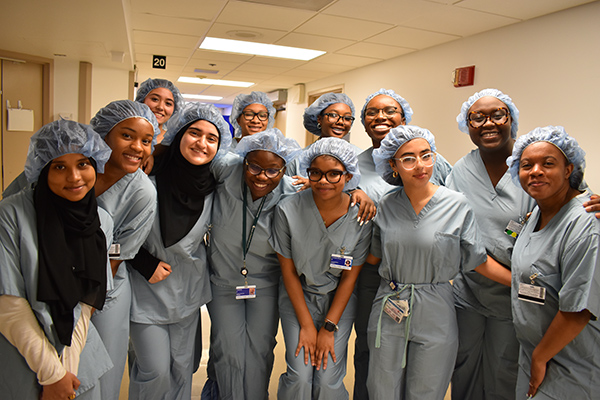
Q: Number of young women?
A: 12